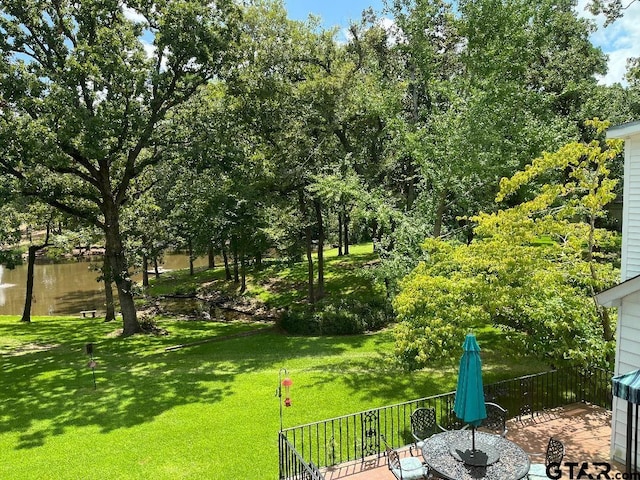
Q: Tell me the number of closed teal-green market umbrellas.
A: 1